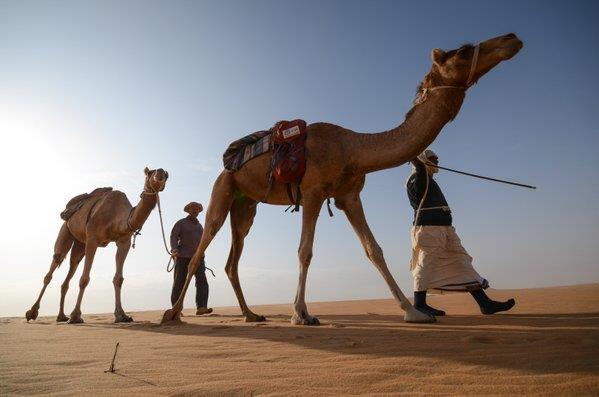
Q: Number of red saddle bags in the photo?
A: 1